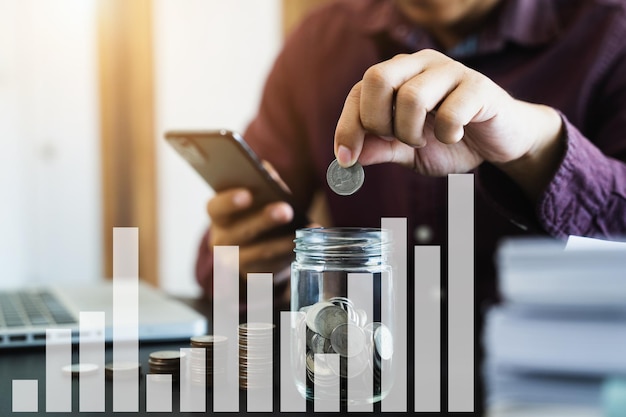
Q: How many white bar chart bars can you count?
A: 14